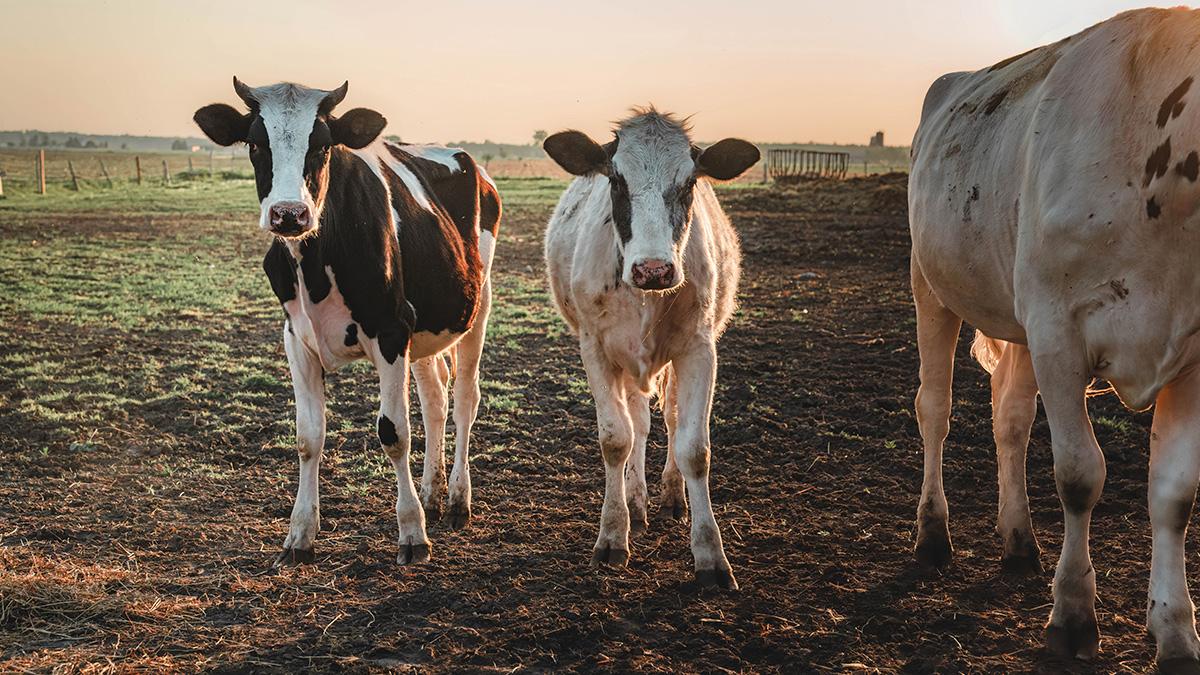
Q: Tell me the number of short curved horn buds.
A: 2